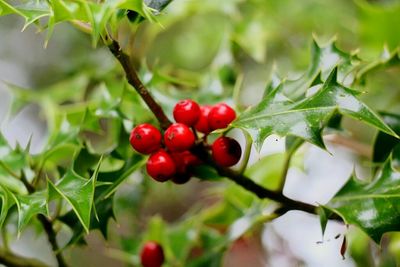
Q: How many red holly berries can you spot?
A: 9